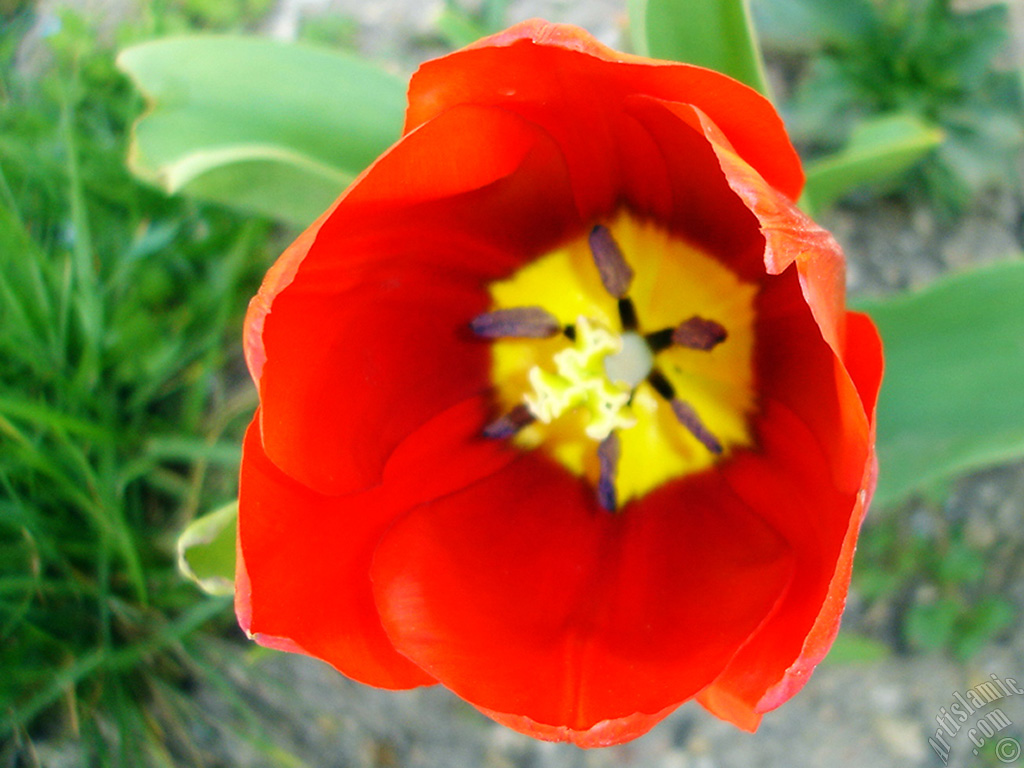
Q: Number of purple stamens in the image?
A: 6